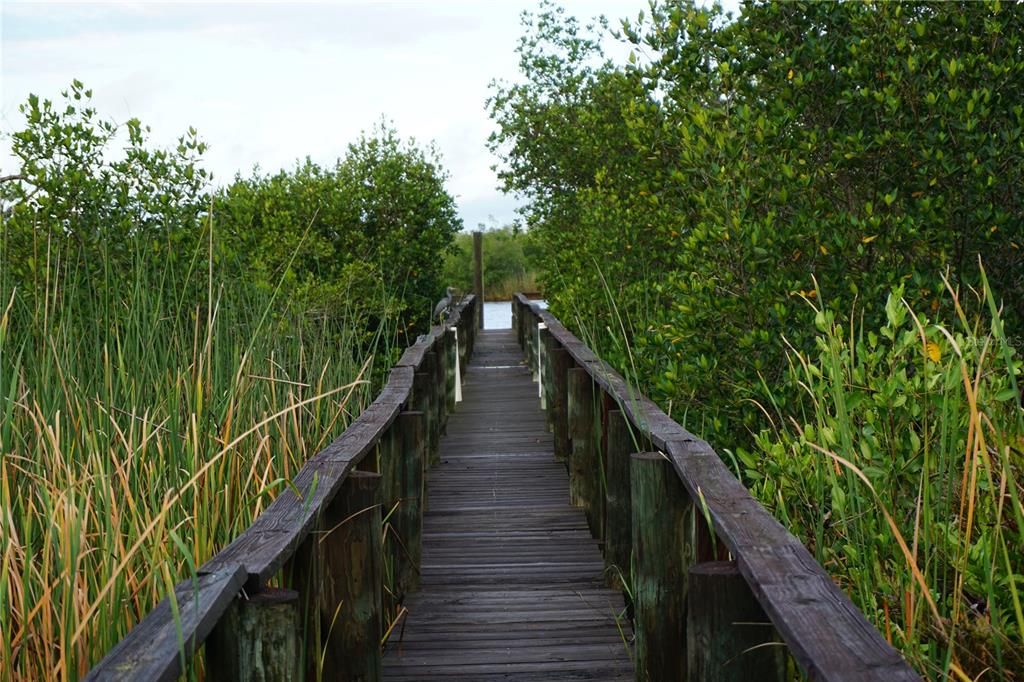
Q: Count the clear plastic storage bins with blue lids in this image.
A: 0